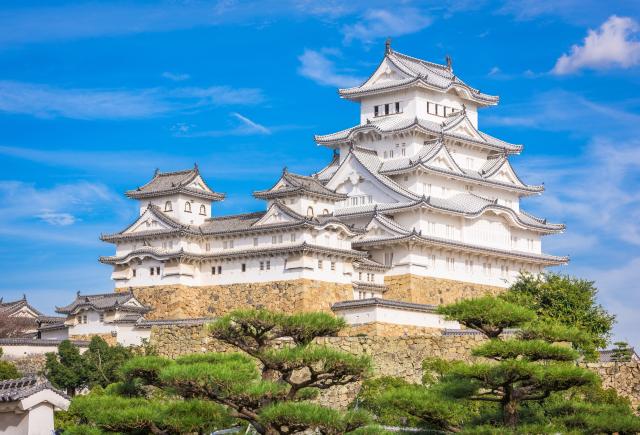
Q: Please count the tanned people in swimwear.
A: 0